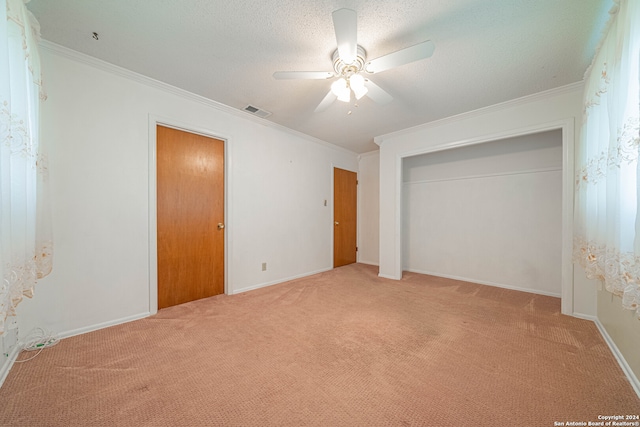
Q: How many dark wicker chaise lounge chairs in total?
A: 0